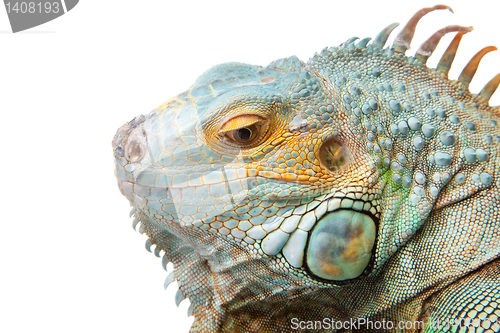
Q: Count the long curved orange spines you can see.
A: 5